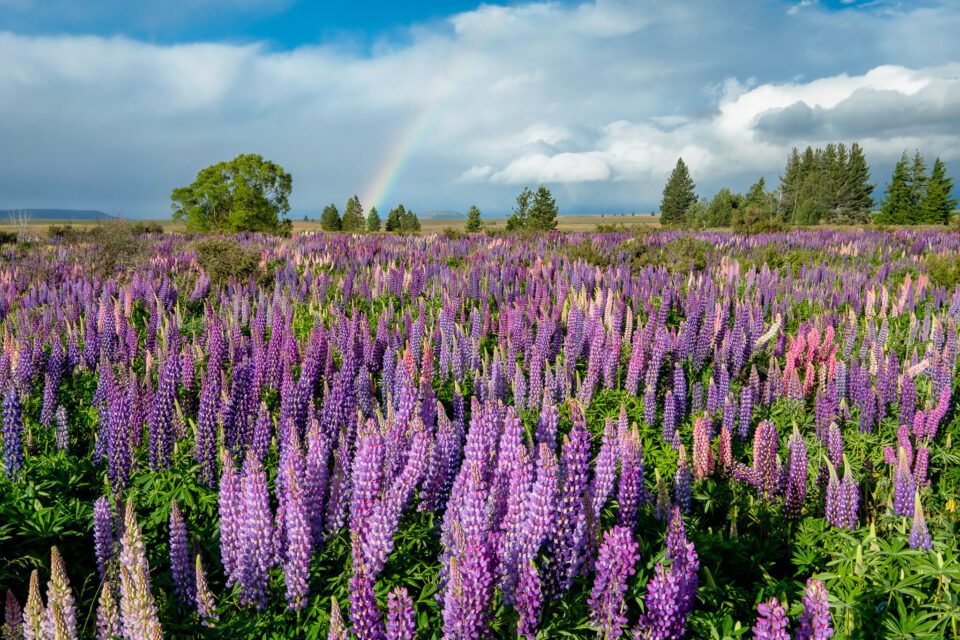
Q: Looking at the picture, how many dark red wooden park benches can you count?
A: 0